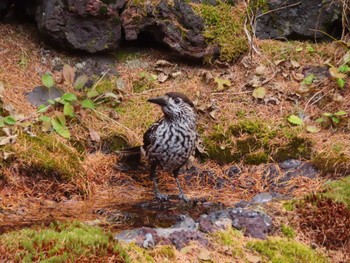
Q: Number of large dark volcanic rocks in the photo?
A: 3